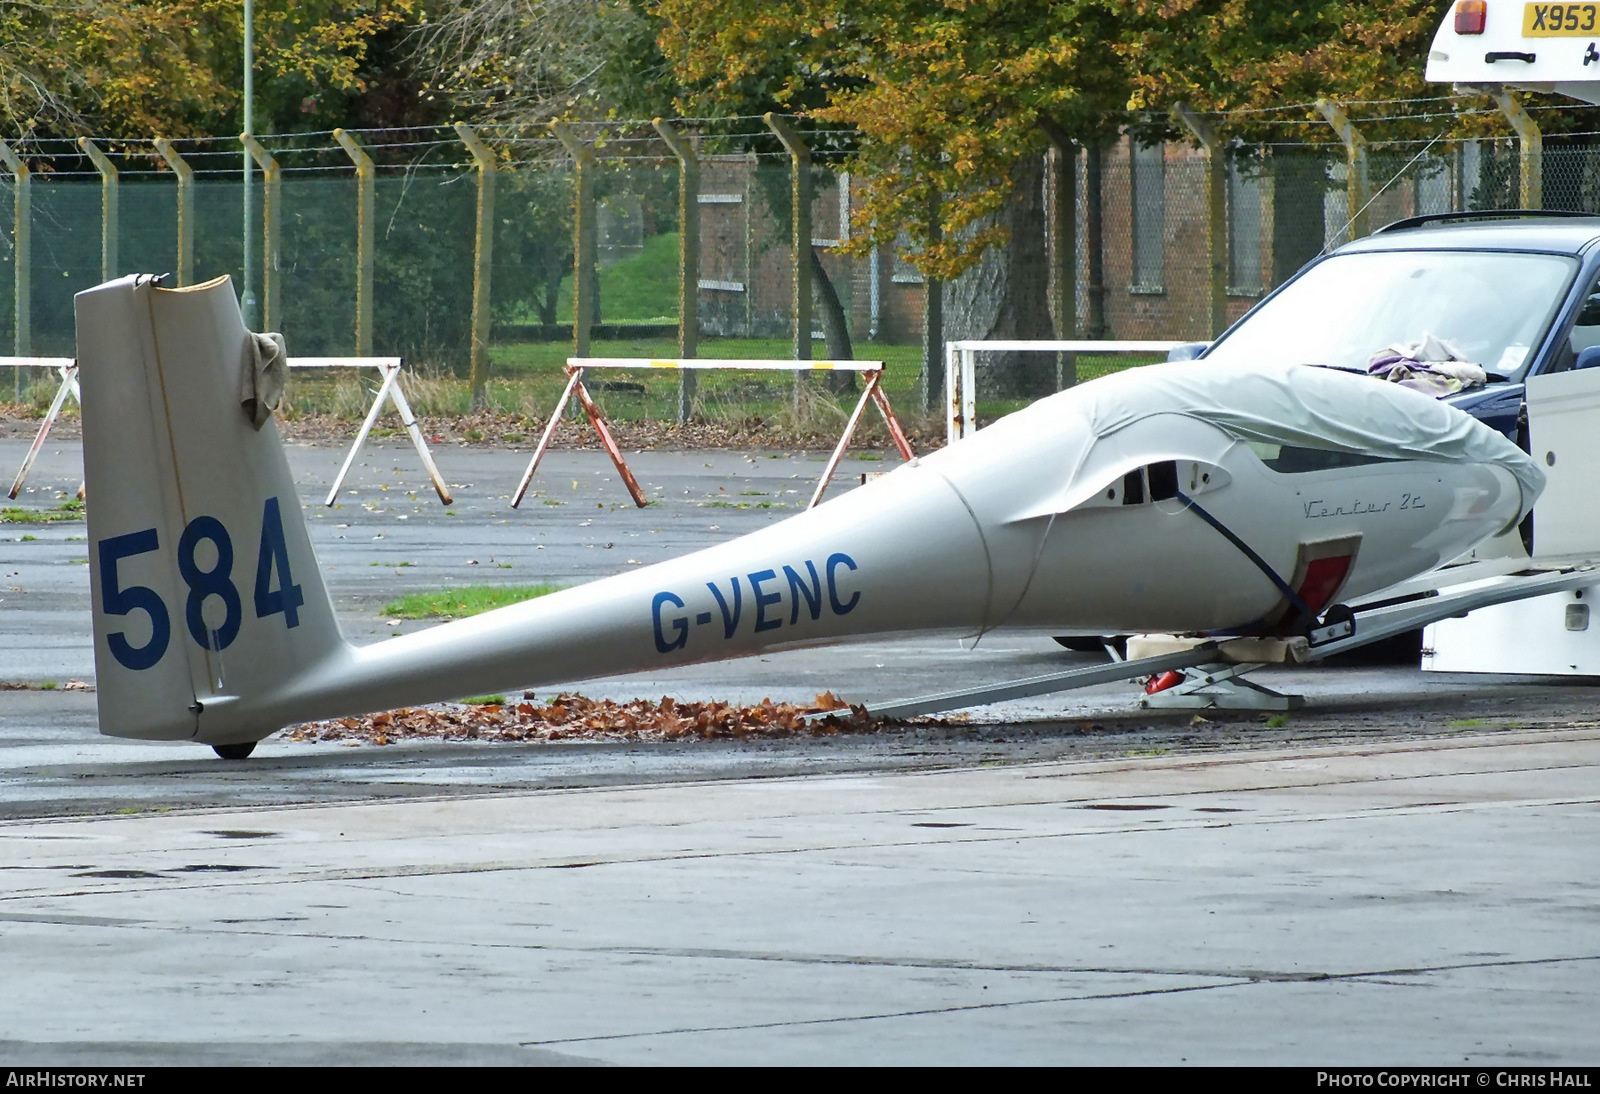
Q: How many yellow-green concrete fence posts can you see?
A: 14